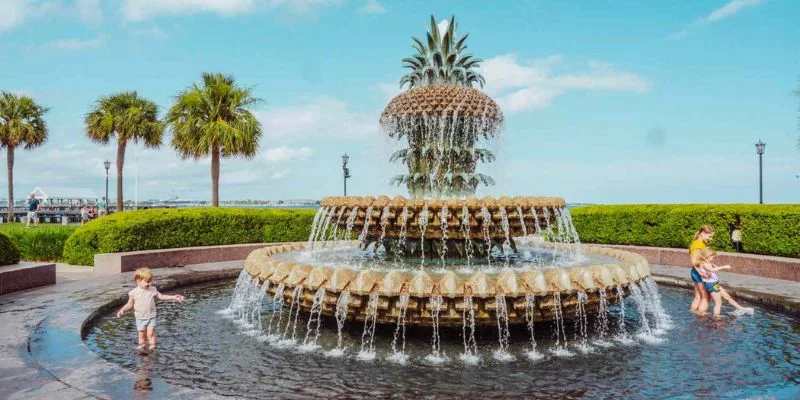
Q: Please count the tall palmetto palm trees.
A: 3